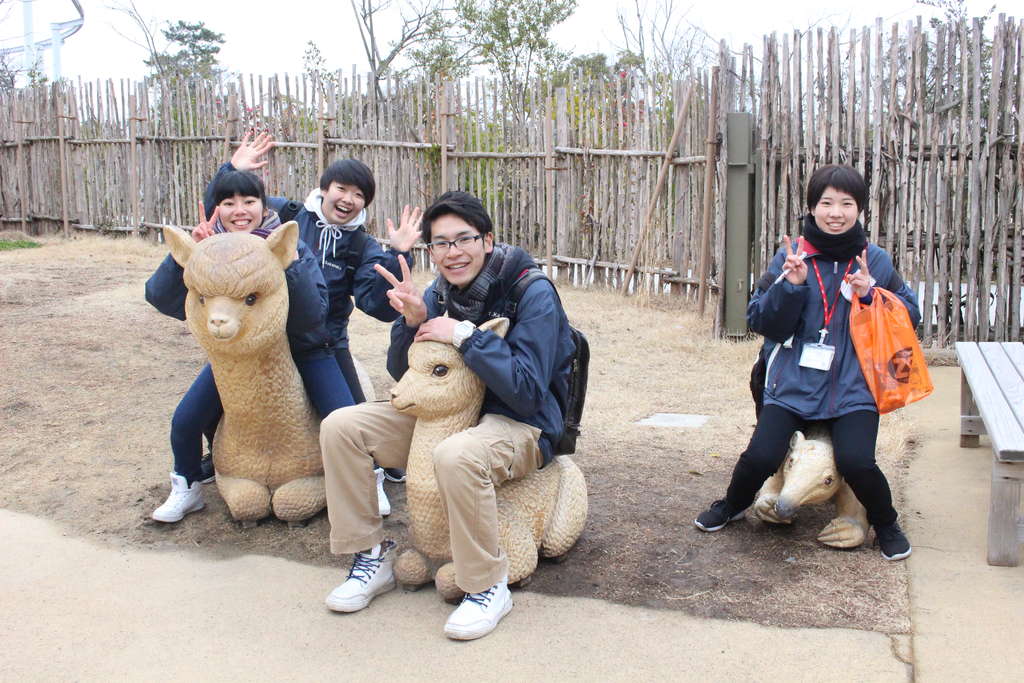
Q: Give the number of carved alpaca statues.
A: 2